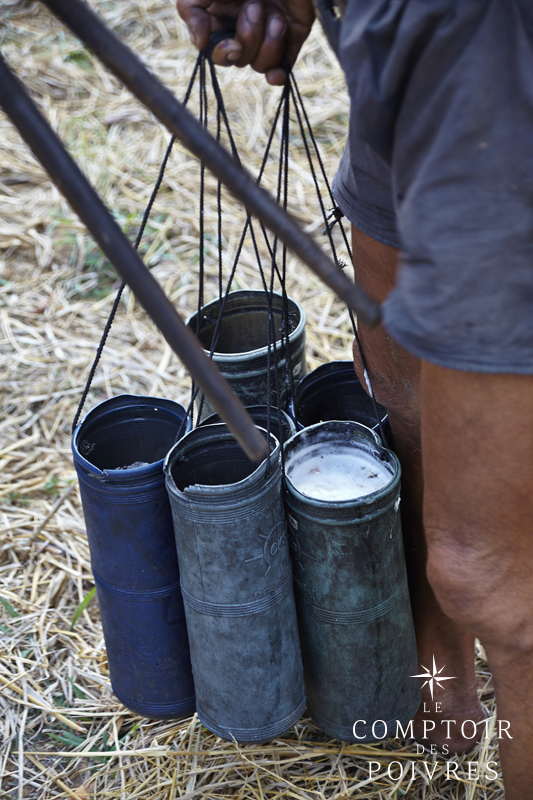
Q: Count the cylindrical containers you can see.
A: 6